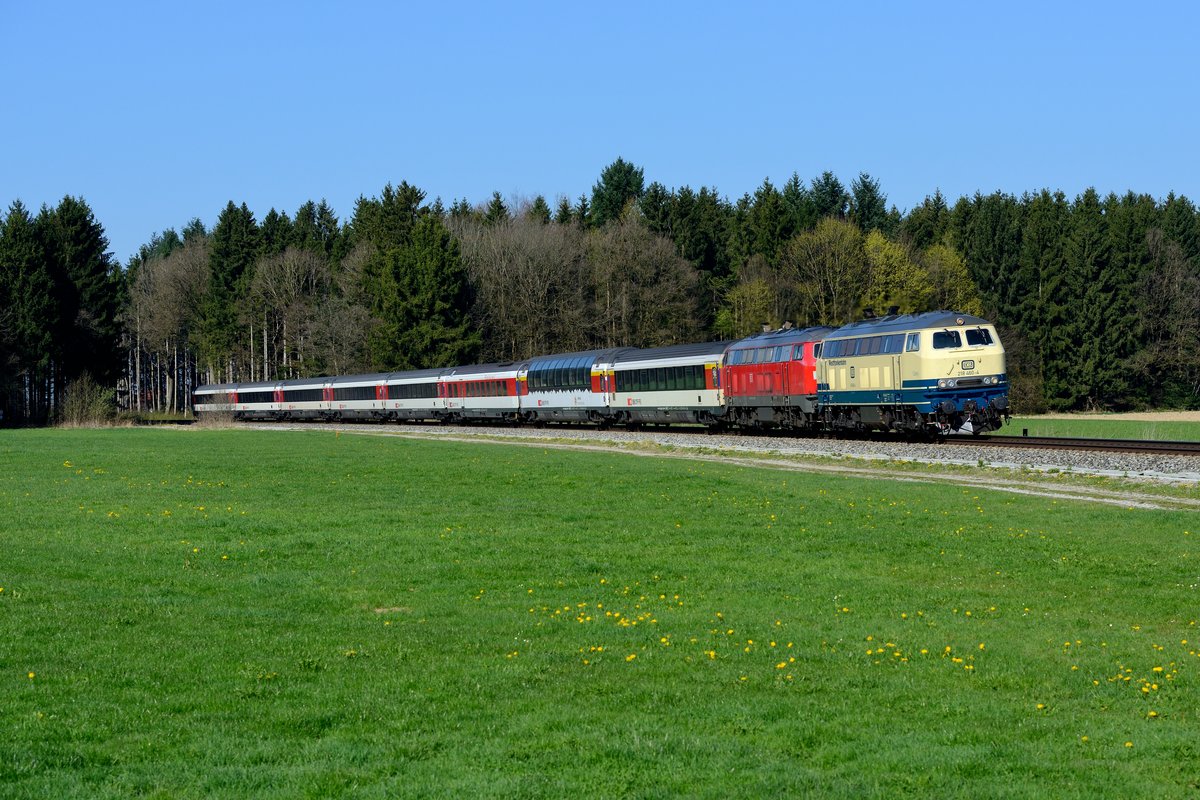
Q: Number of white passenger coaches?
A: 8